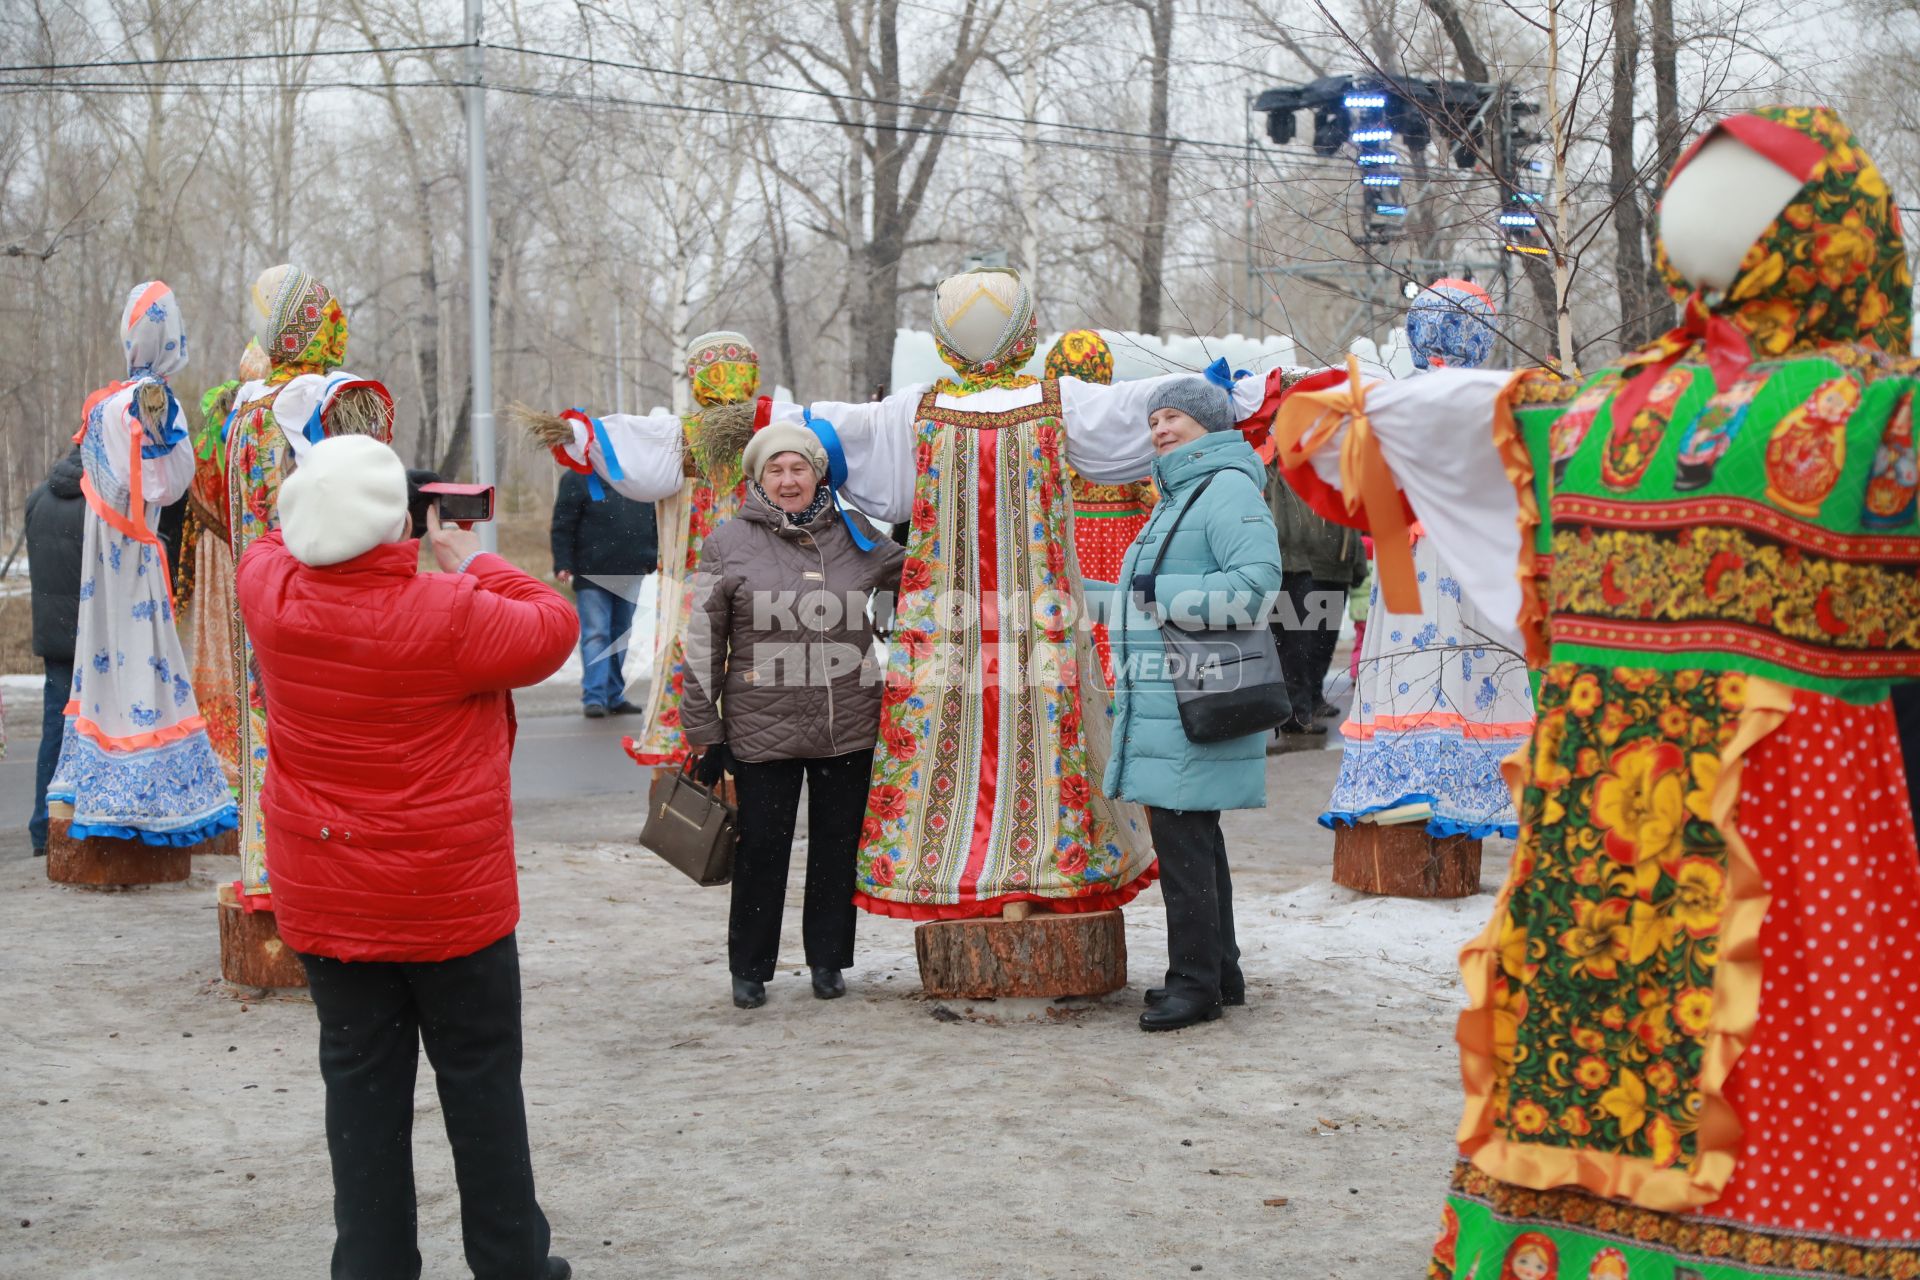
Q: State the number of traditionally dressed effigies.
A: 8